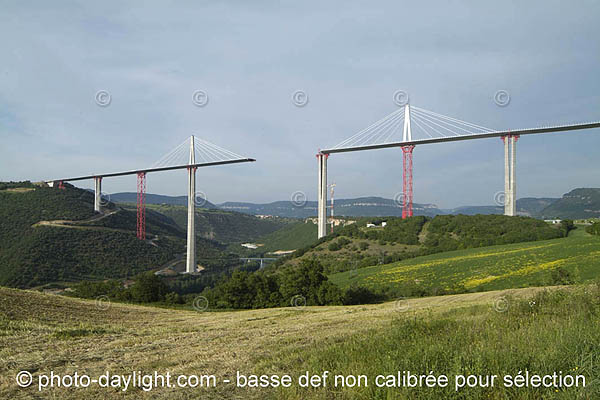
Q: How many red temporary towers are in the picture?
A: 2